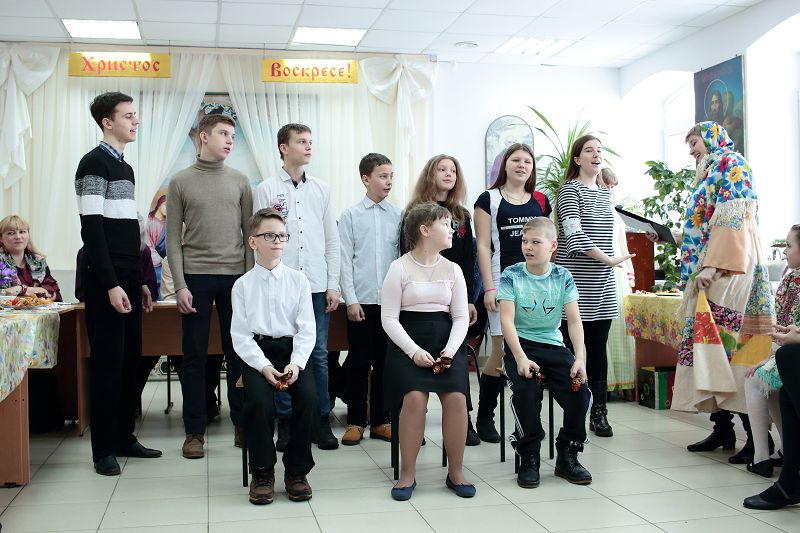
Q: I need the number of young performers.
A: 10